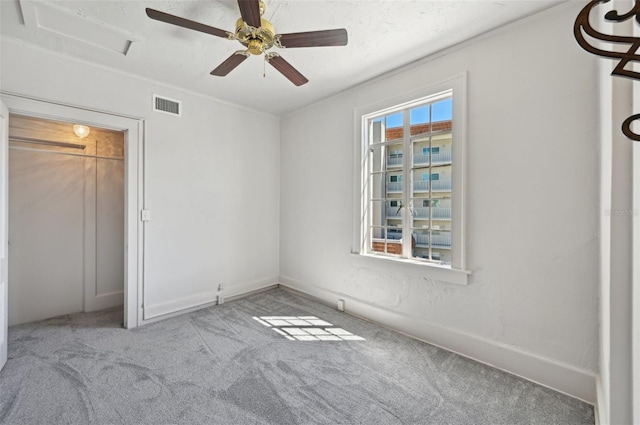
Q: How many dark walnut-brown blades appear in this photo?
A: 5